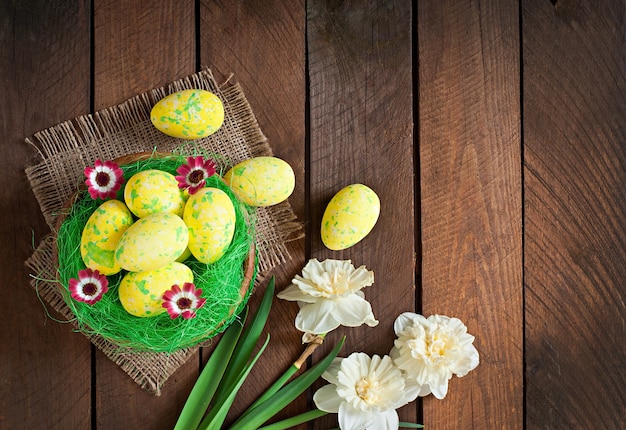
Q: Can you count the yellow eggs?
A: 8